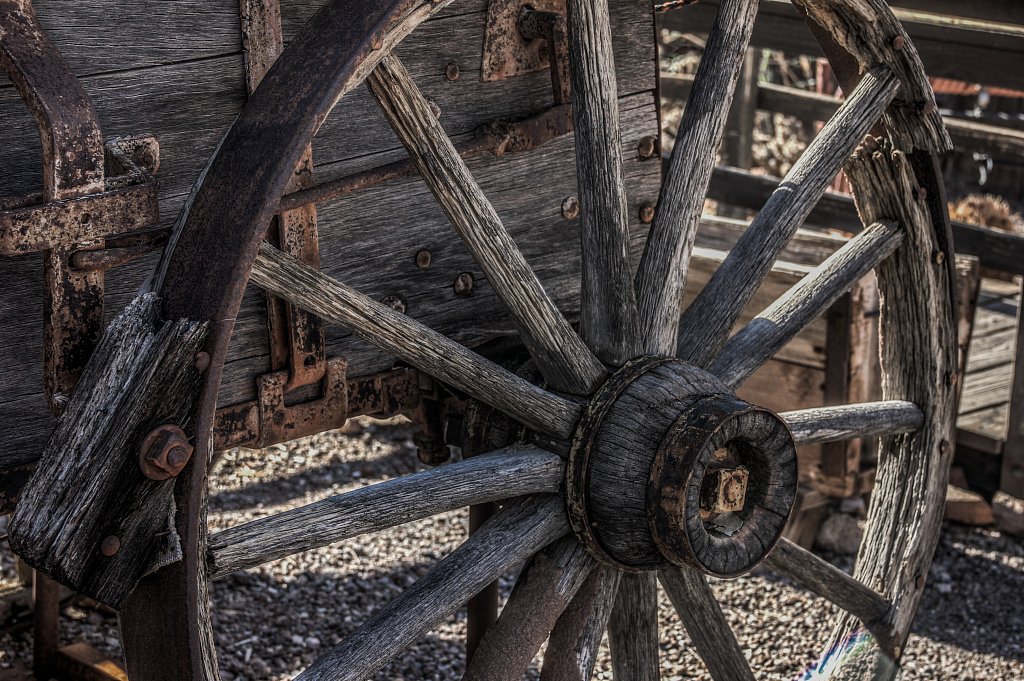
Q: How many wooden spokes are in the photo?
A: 14